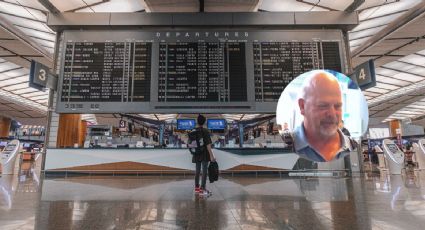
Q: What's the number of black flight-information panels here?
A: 3